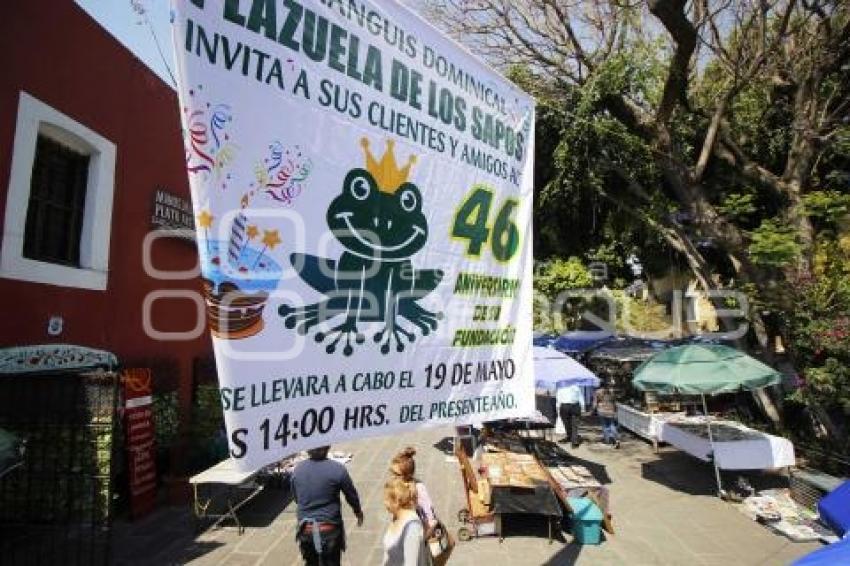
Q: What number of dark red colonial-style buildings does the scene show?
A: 1